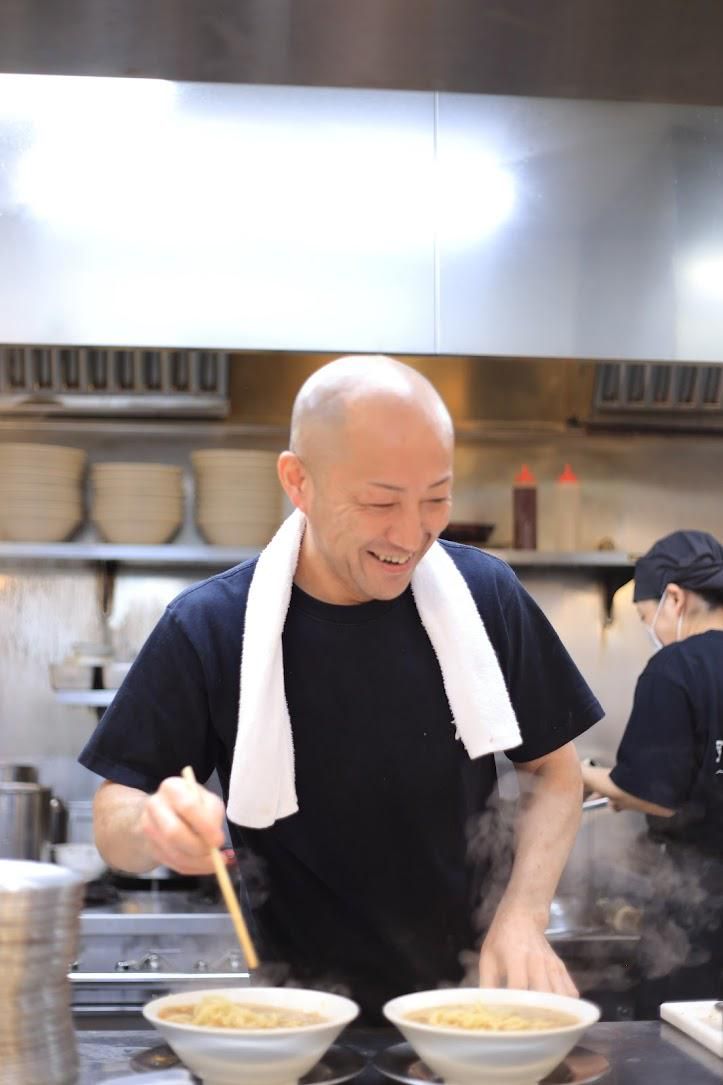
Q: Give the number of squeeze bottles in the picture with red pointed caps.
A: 2